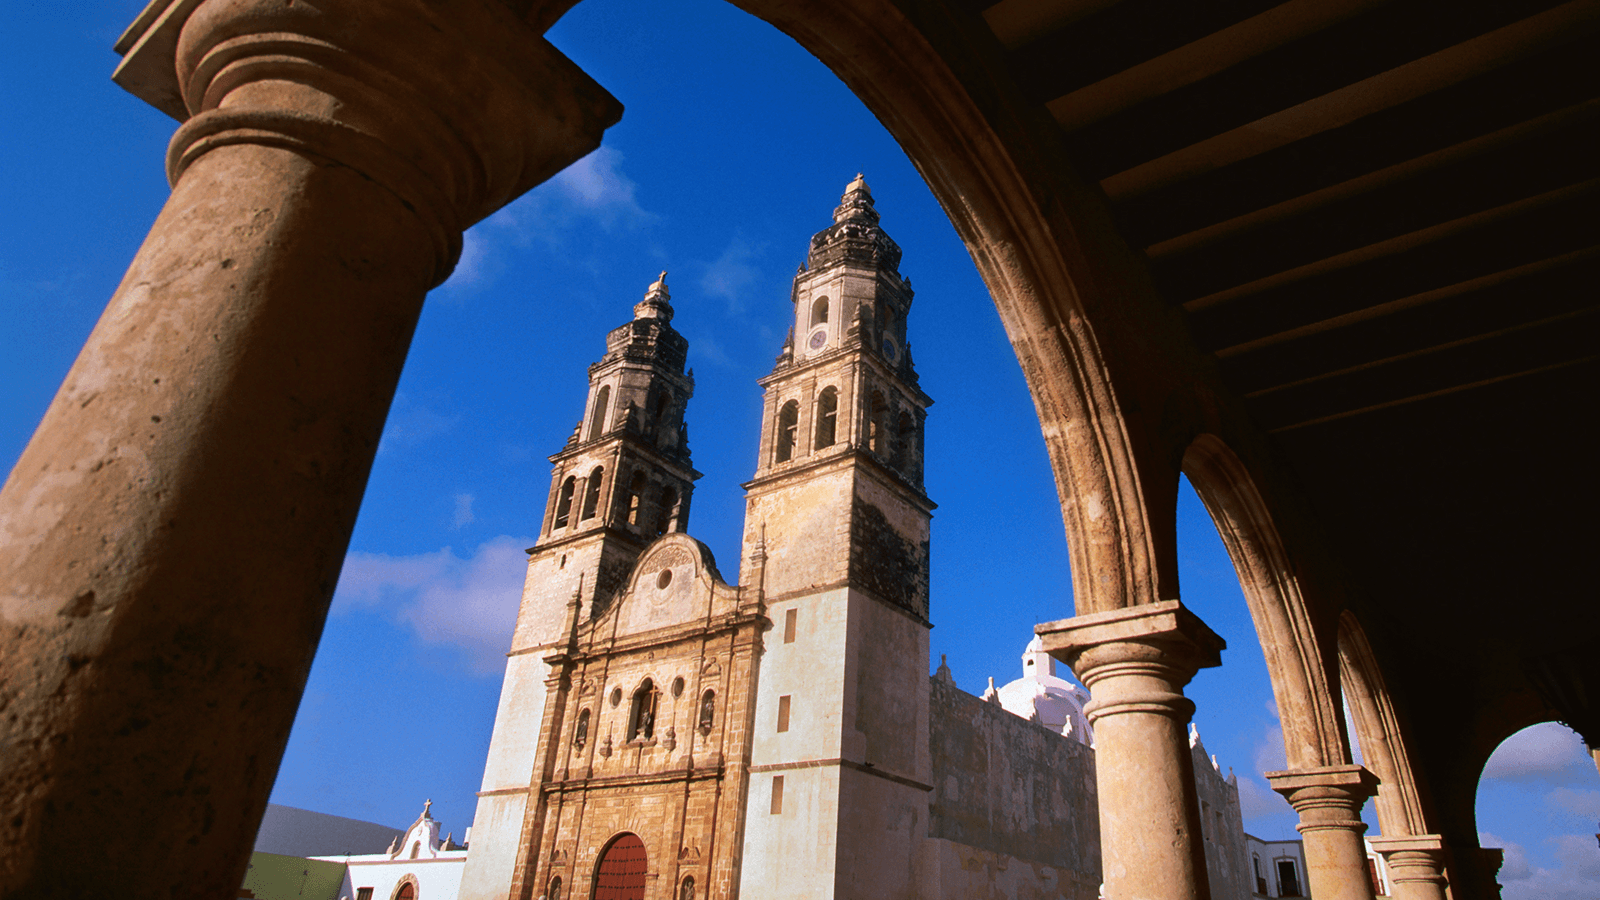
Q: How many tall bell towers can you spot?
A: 2